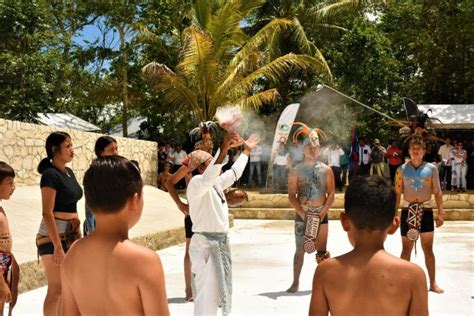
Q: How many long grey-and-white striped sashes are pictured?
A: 1